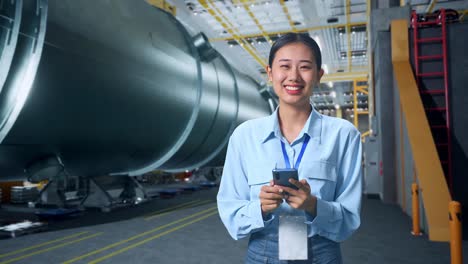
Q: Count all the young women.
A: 1